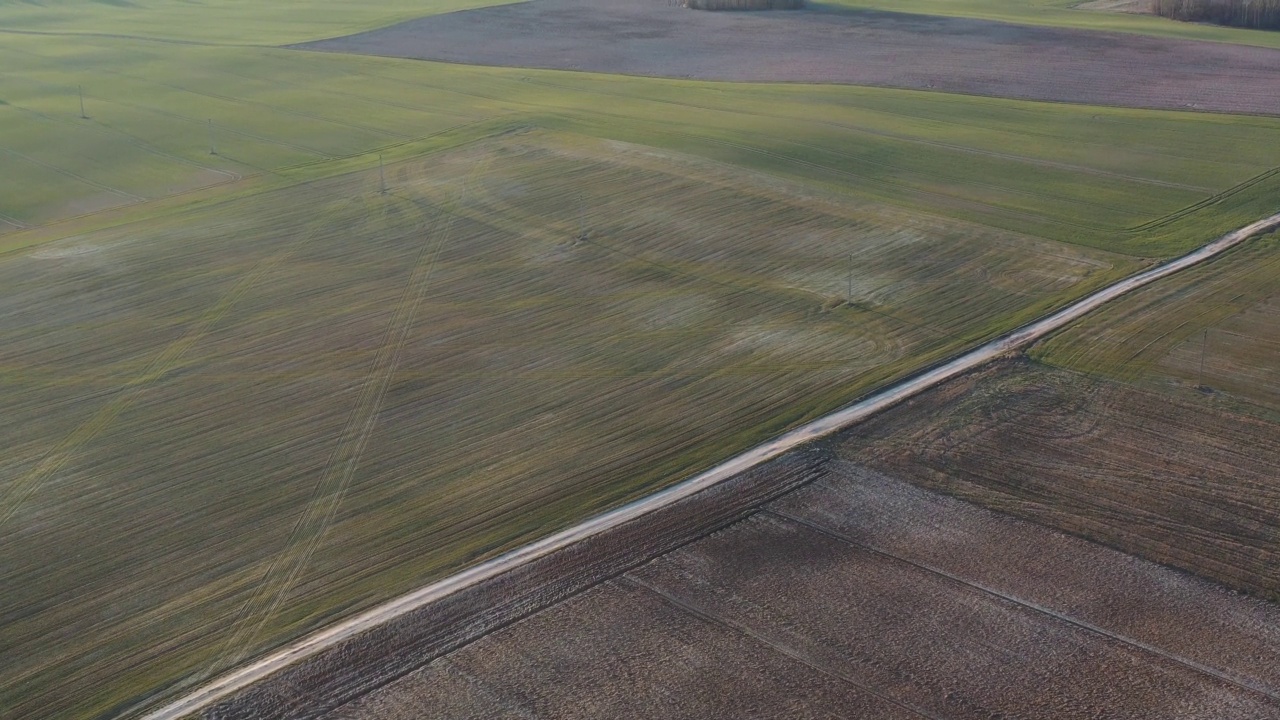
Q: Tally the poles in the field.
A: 6